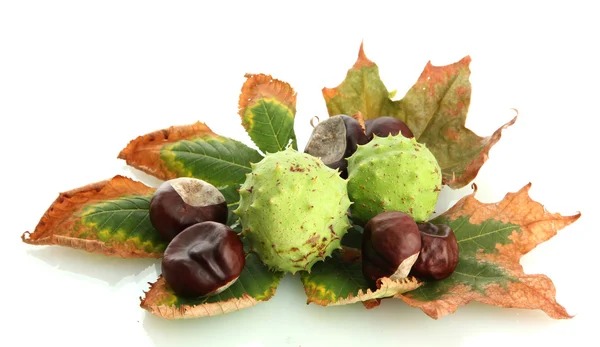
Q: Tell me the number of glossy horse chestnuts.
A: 6